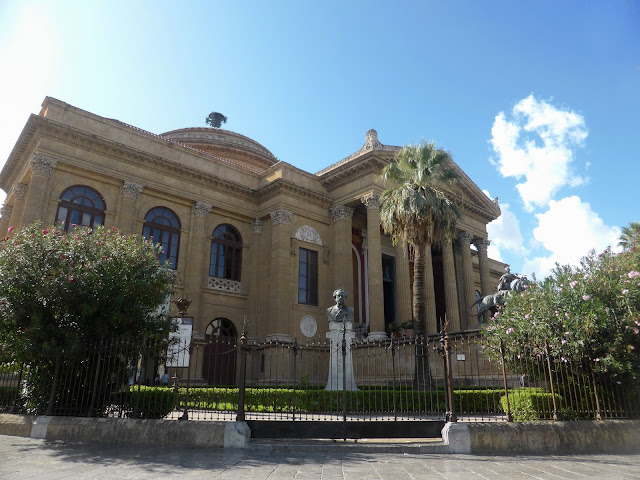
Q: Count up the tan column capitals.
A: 11